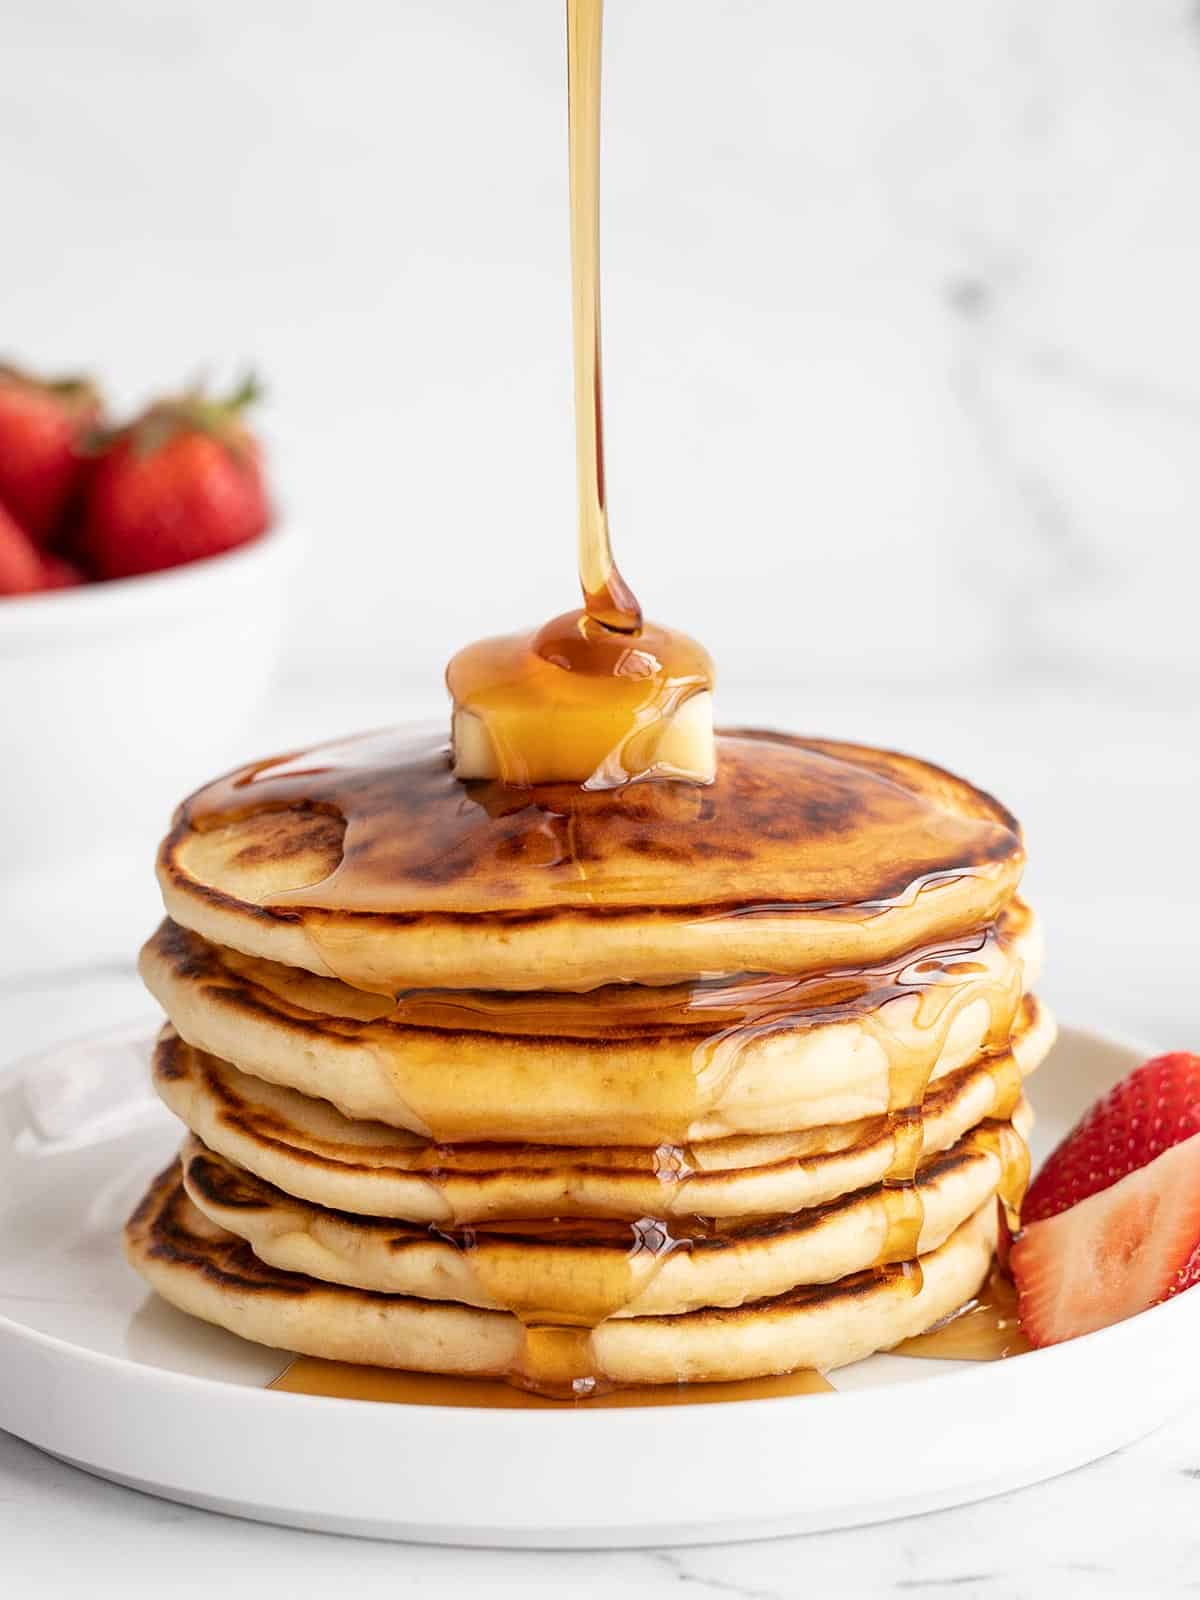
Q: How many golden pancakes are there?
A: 5